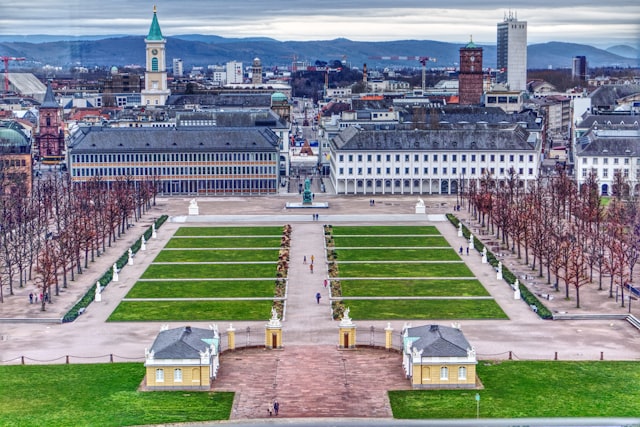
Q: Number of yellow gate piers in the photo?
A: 4